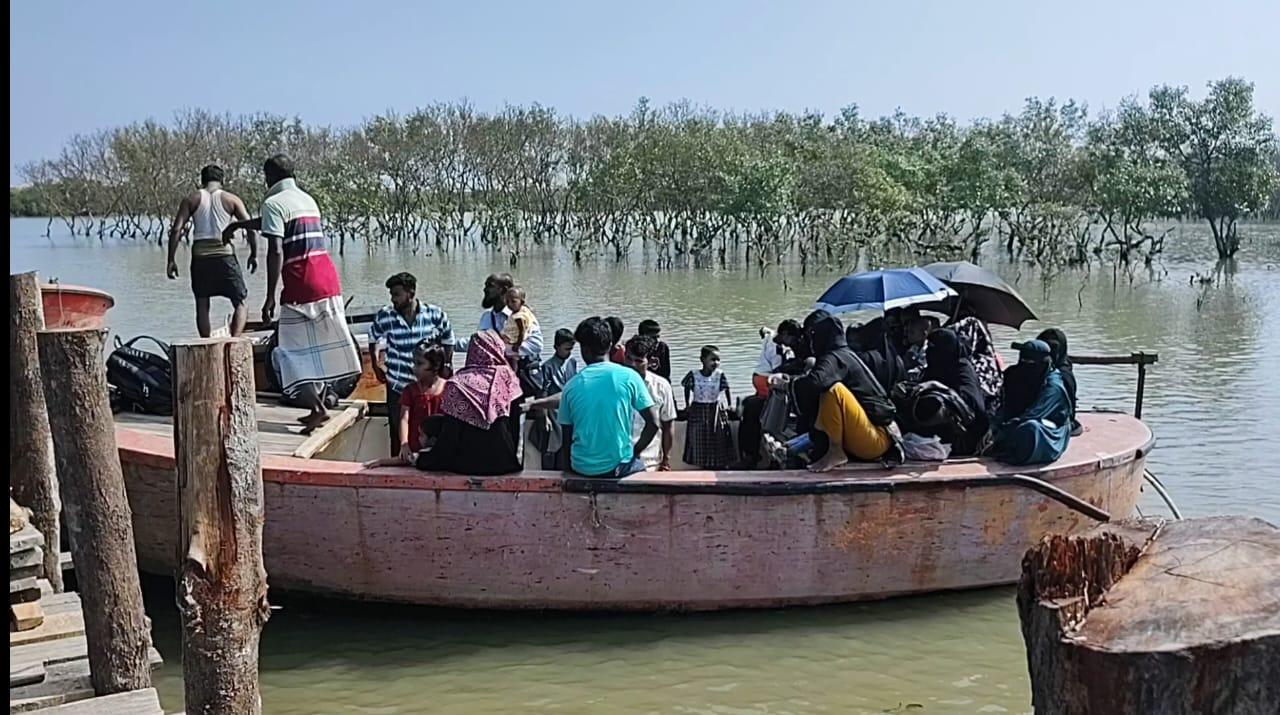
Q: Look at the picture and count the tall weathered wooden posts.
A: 3